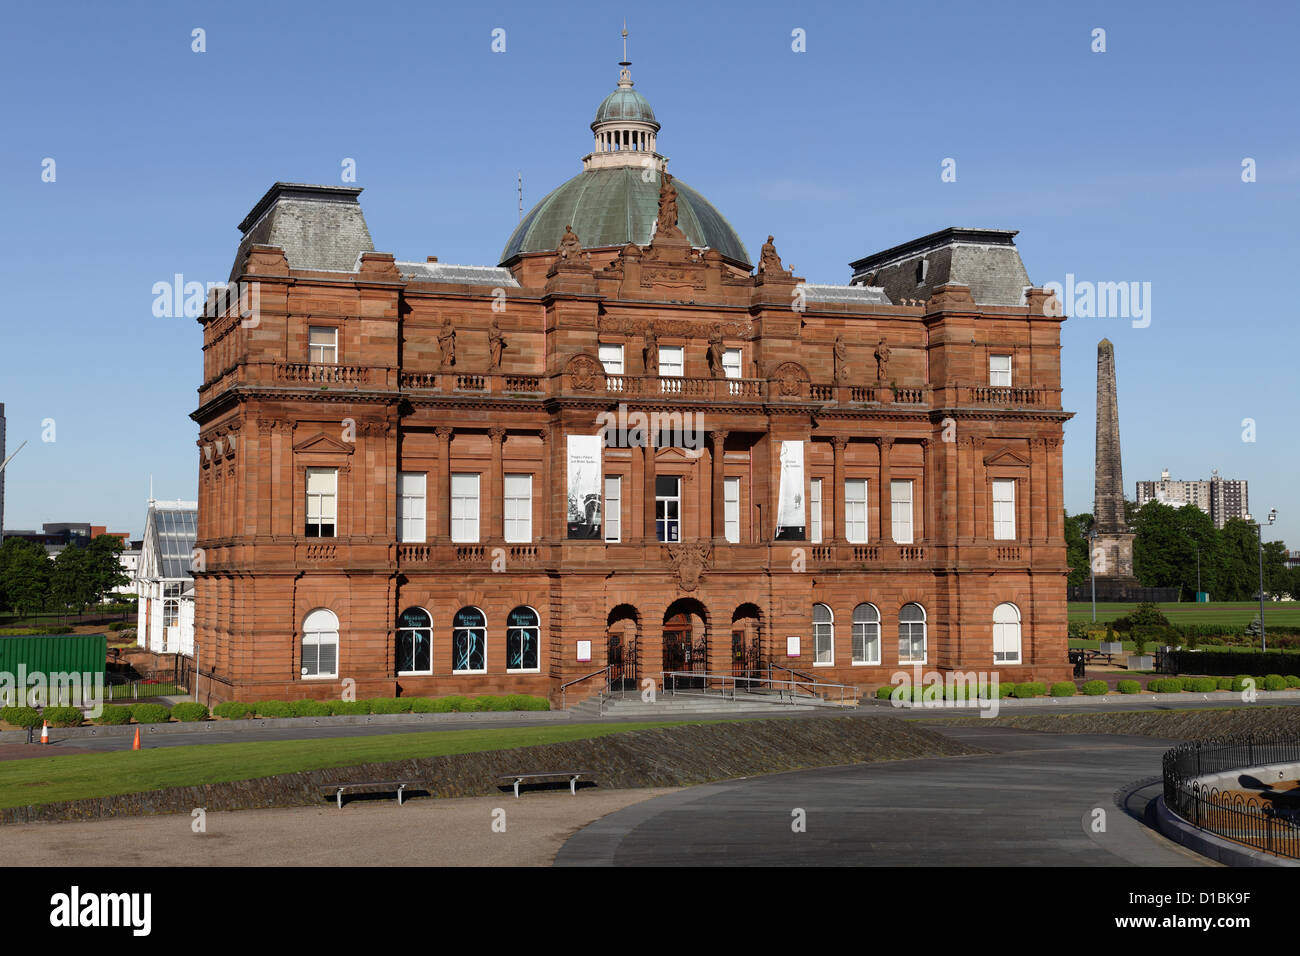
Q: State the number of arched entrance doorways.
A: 3